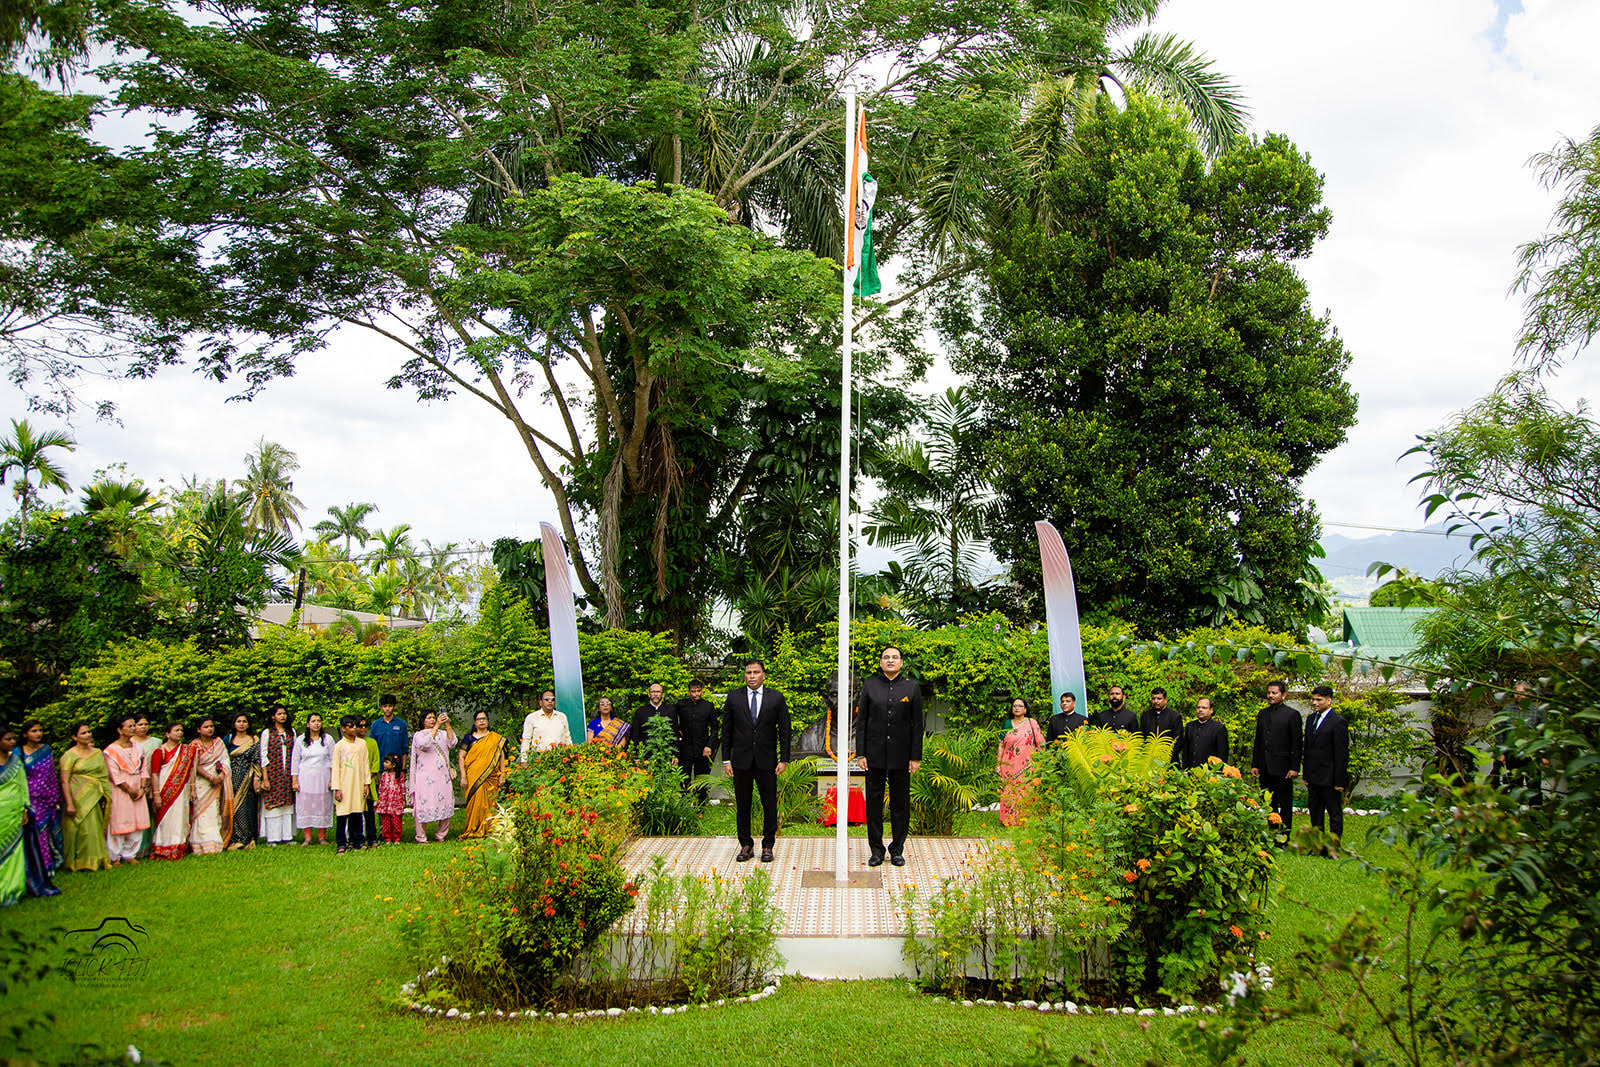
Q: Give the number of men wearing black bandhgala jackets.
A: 8